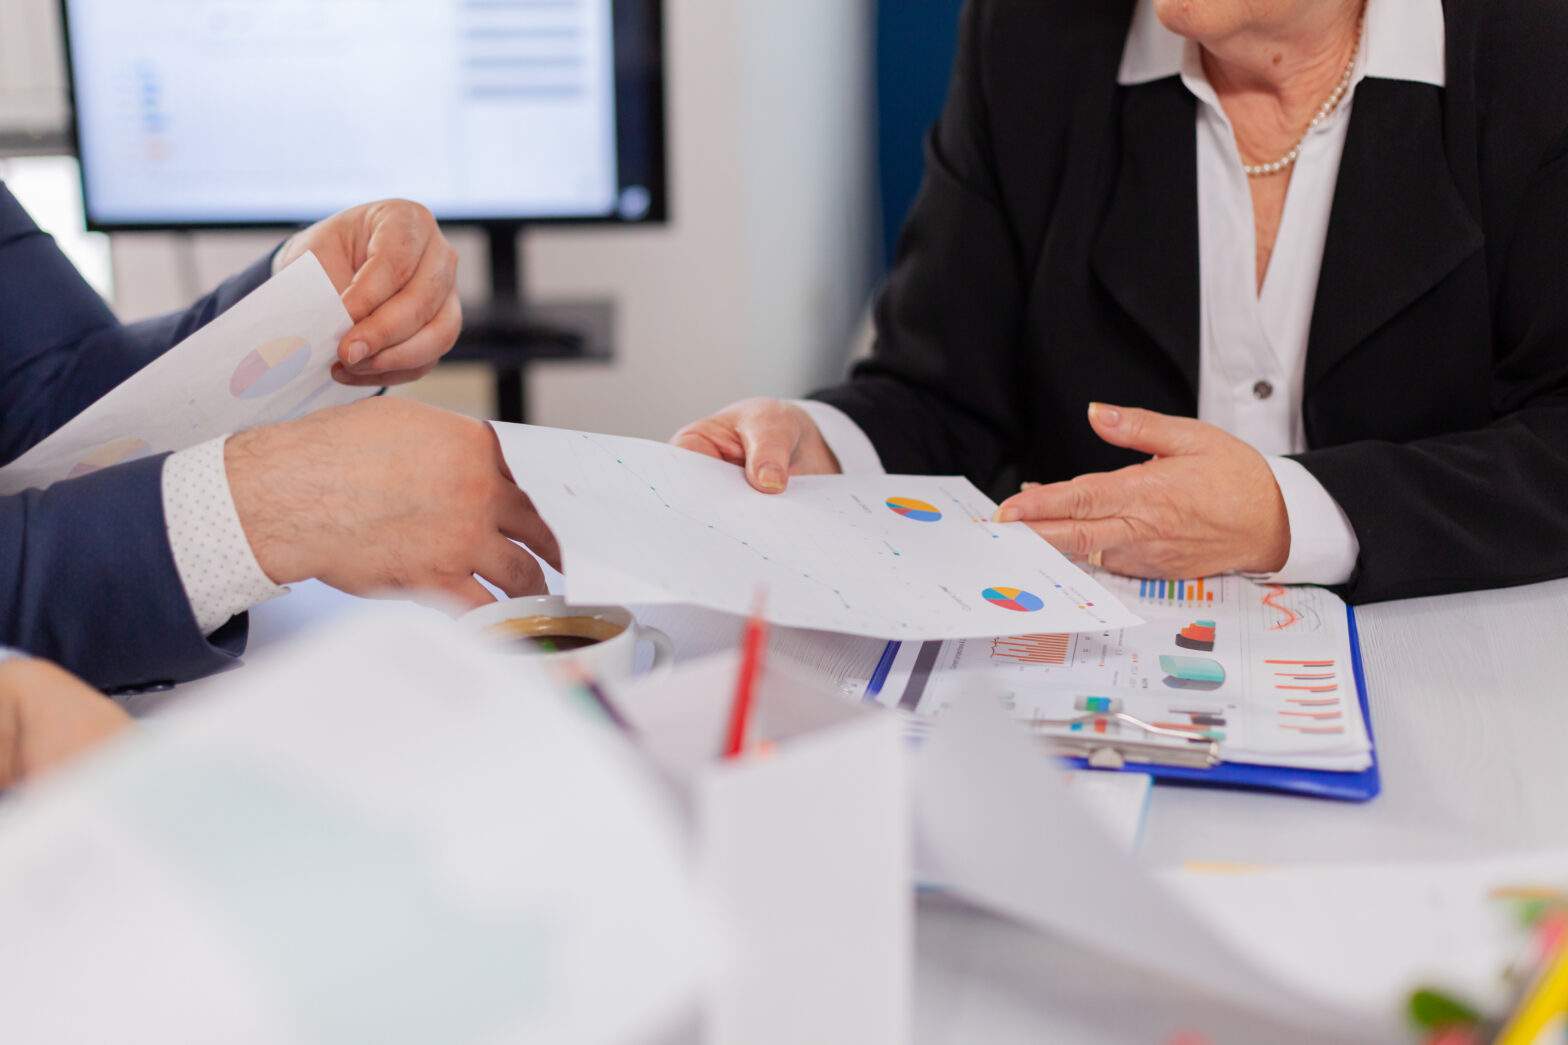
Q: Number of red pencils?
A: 1